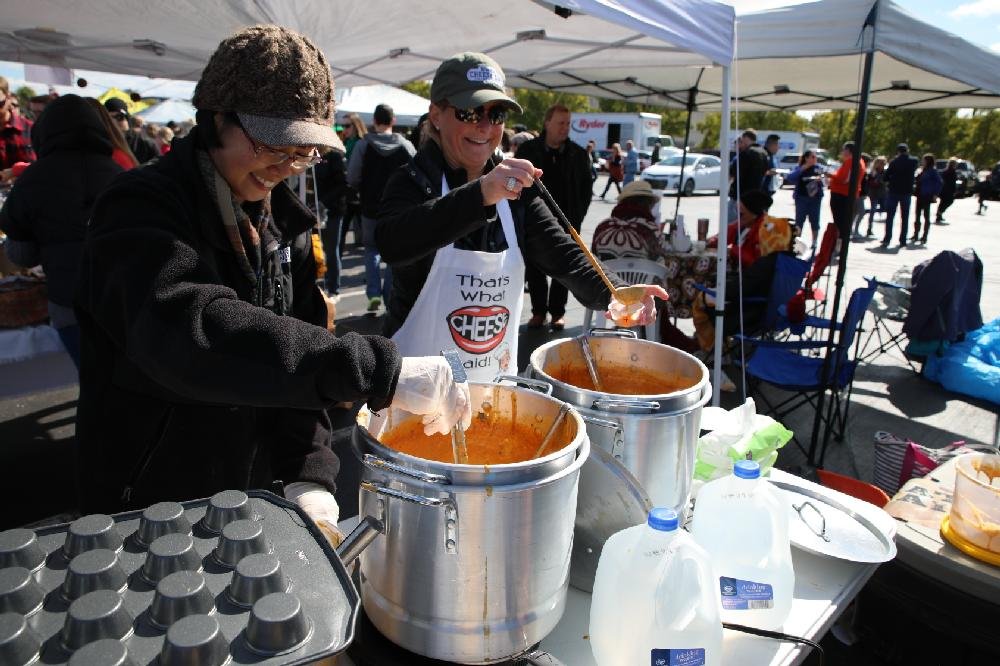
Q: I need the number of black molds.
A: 15